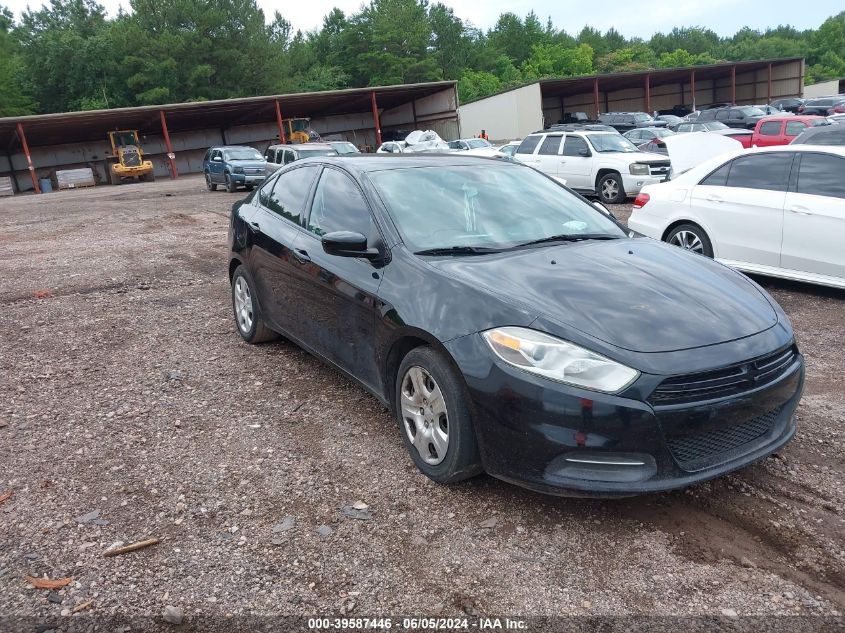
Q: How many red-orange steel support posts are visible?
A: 9